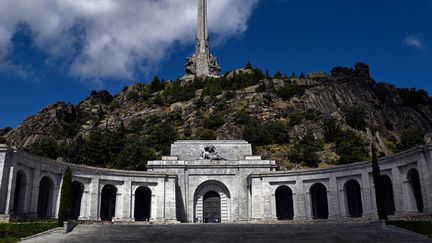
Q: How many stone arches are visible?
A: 11